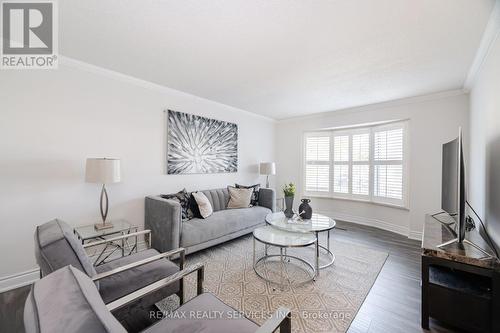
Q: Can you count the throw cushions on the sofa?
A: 4